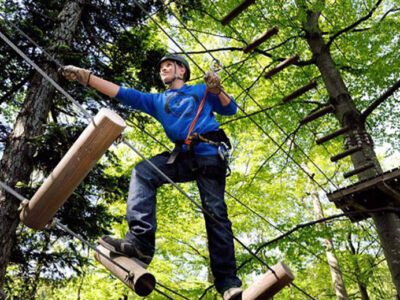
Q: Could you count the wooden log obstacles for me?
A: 11